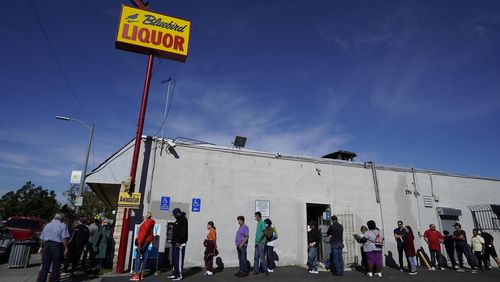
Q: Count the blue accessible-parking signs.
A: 2